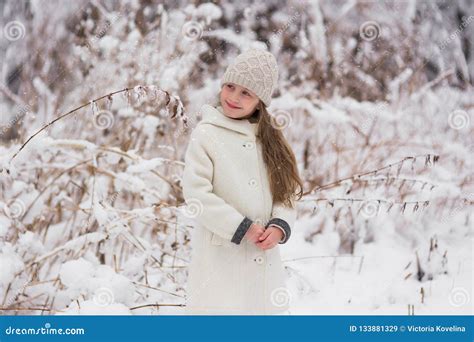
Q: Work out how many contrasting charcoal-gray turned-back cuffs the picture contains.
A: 2